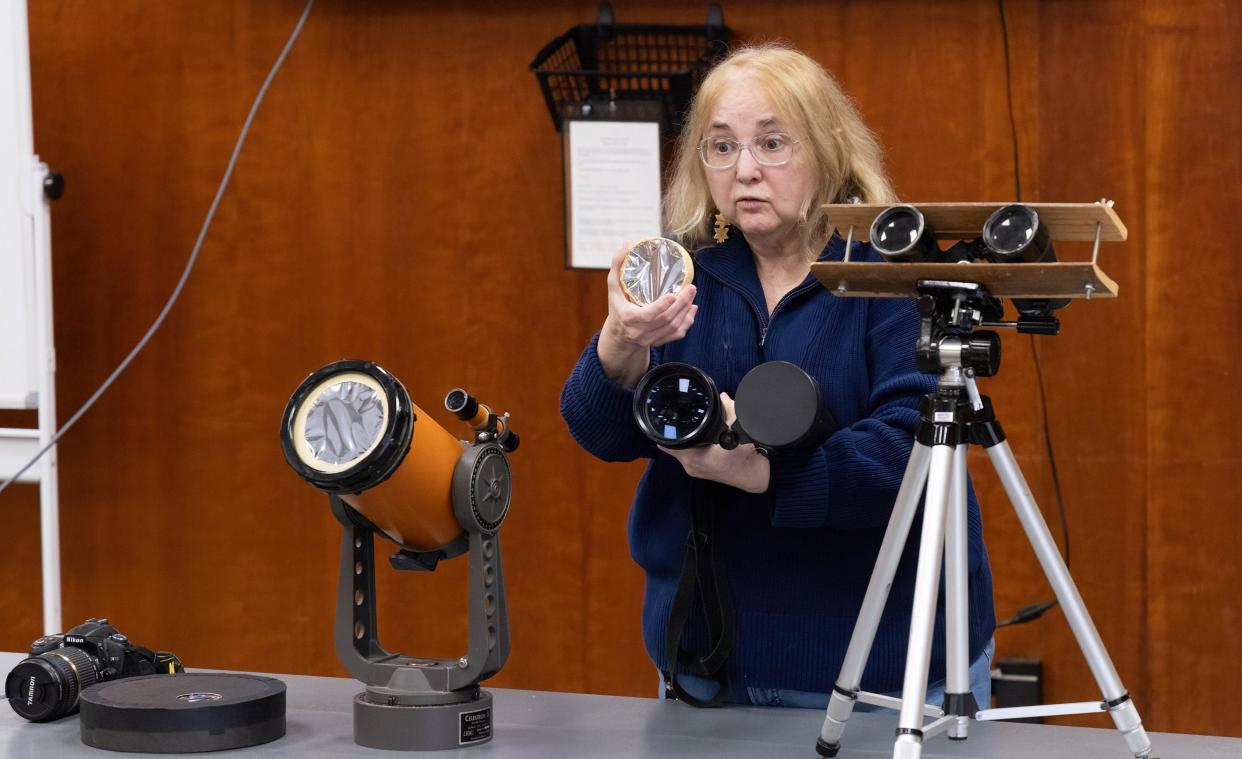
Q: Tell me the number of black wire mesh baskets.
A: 1